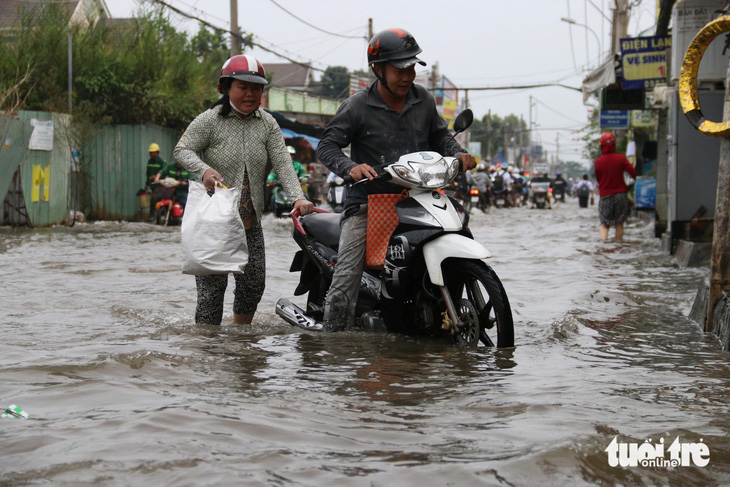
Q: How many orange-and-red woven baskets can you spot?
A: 1